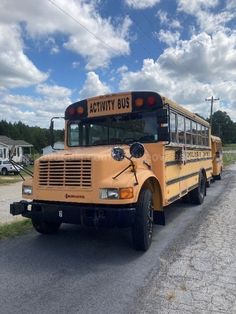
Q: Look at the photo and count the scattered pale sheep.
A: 0